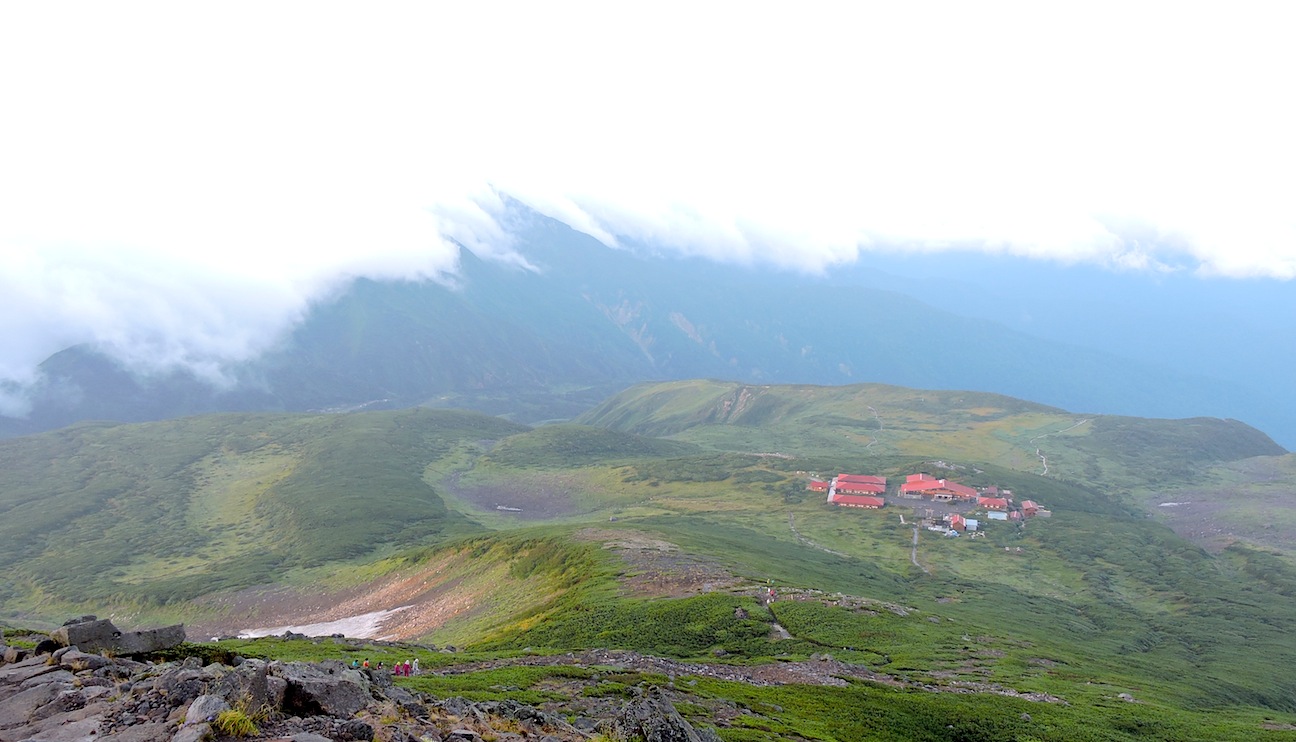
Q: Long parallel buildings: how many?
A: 3